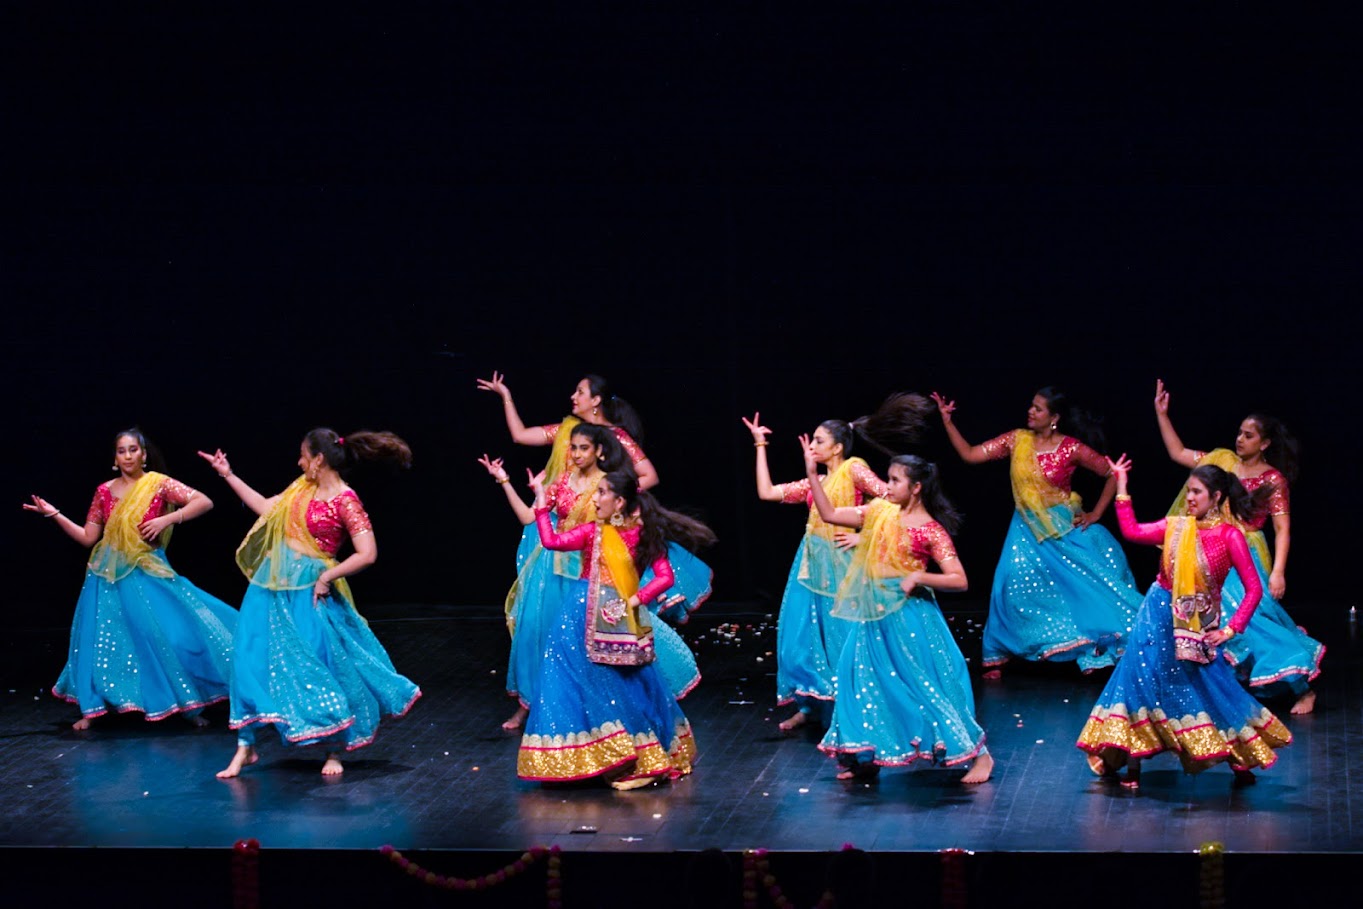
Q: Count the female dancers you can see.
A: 10